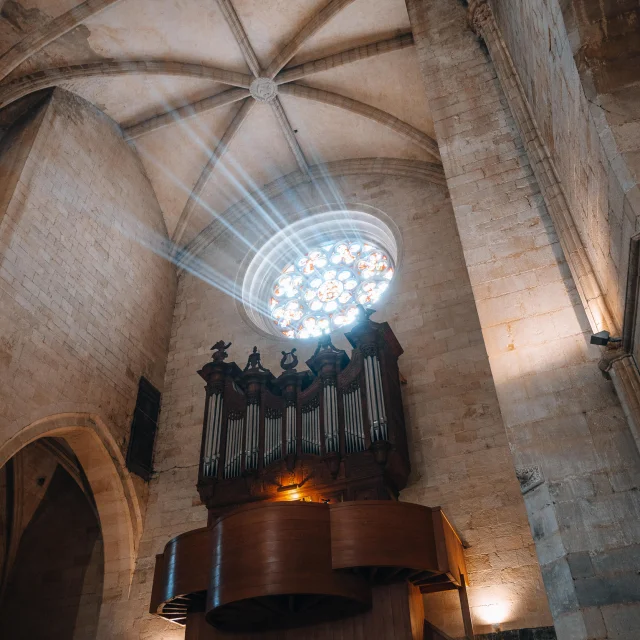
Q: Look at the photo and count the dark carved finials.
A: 5